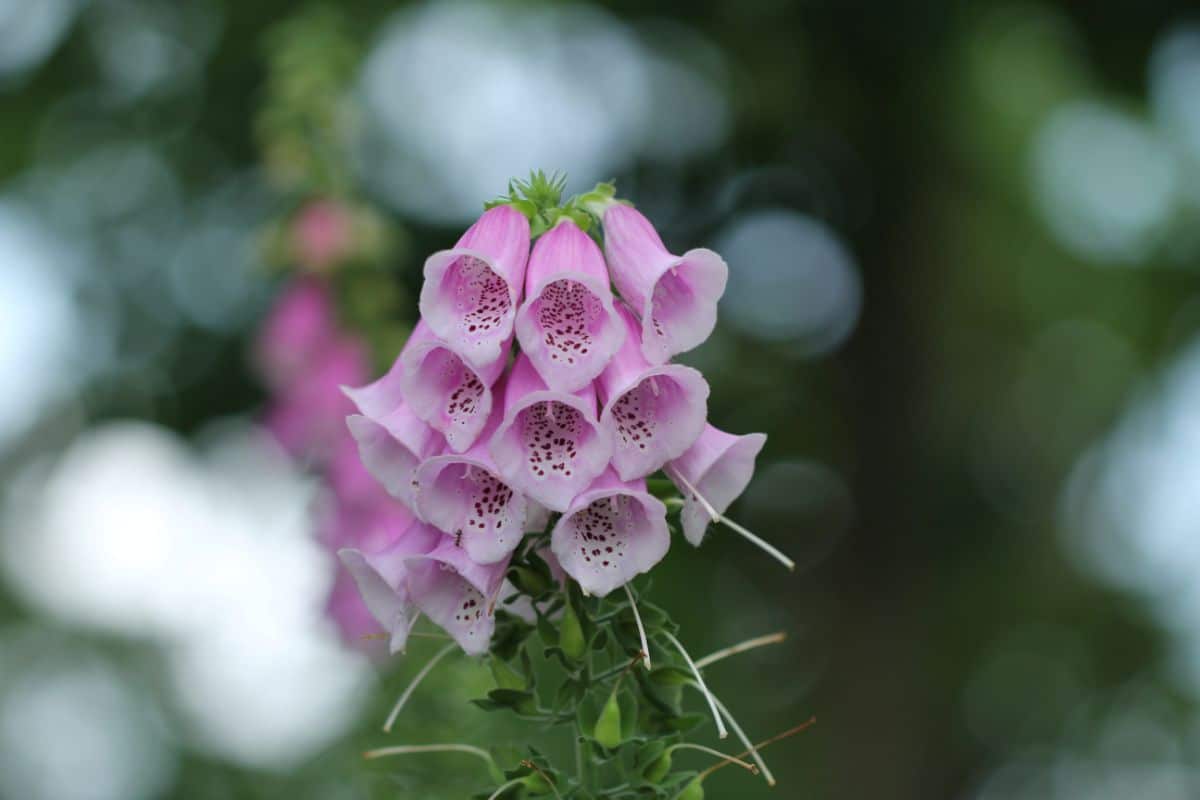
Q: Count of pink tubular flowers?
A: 13